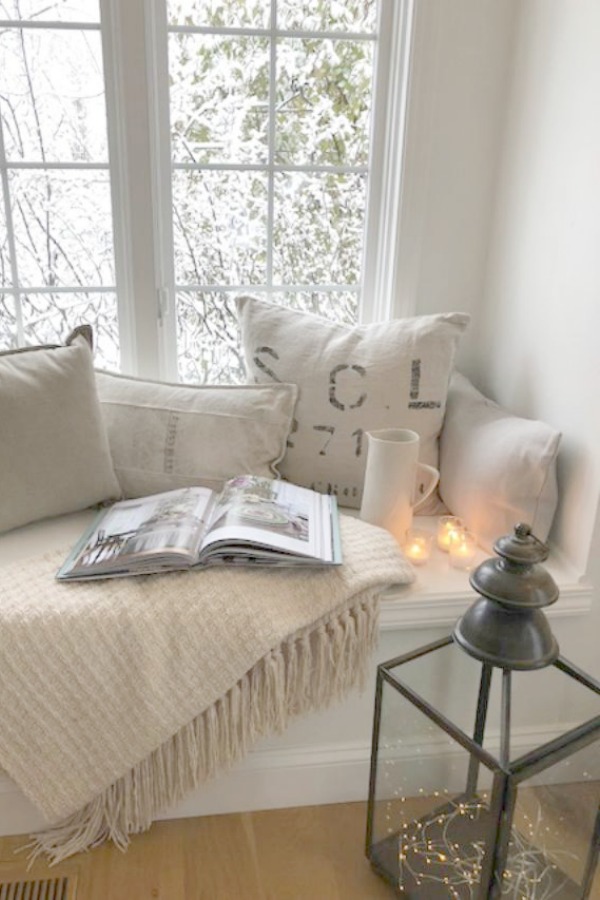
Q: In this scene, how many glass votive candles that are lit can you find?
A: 3